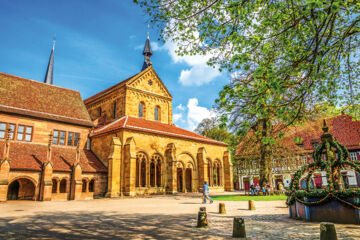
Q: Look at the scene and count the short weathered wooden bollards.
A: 5